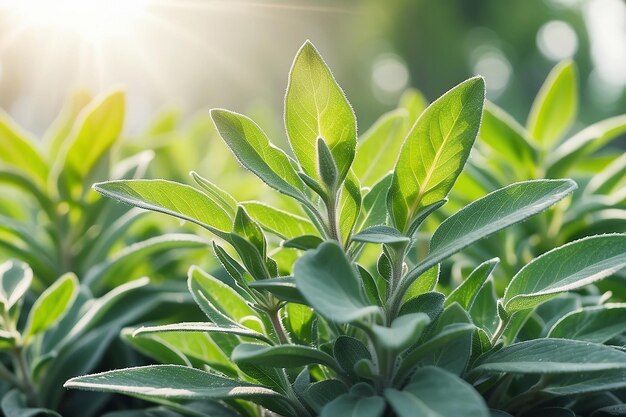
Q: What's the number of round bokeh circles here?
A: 3